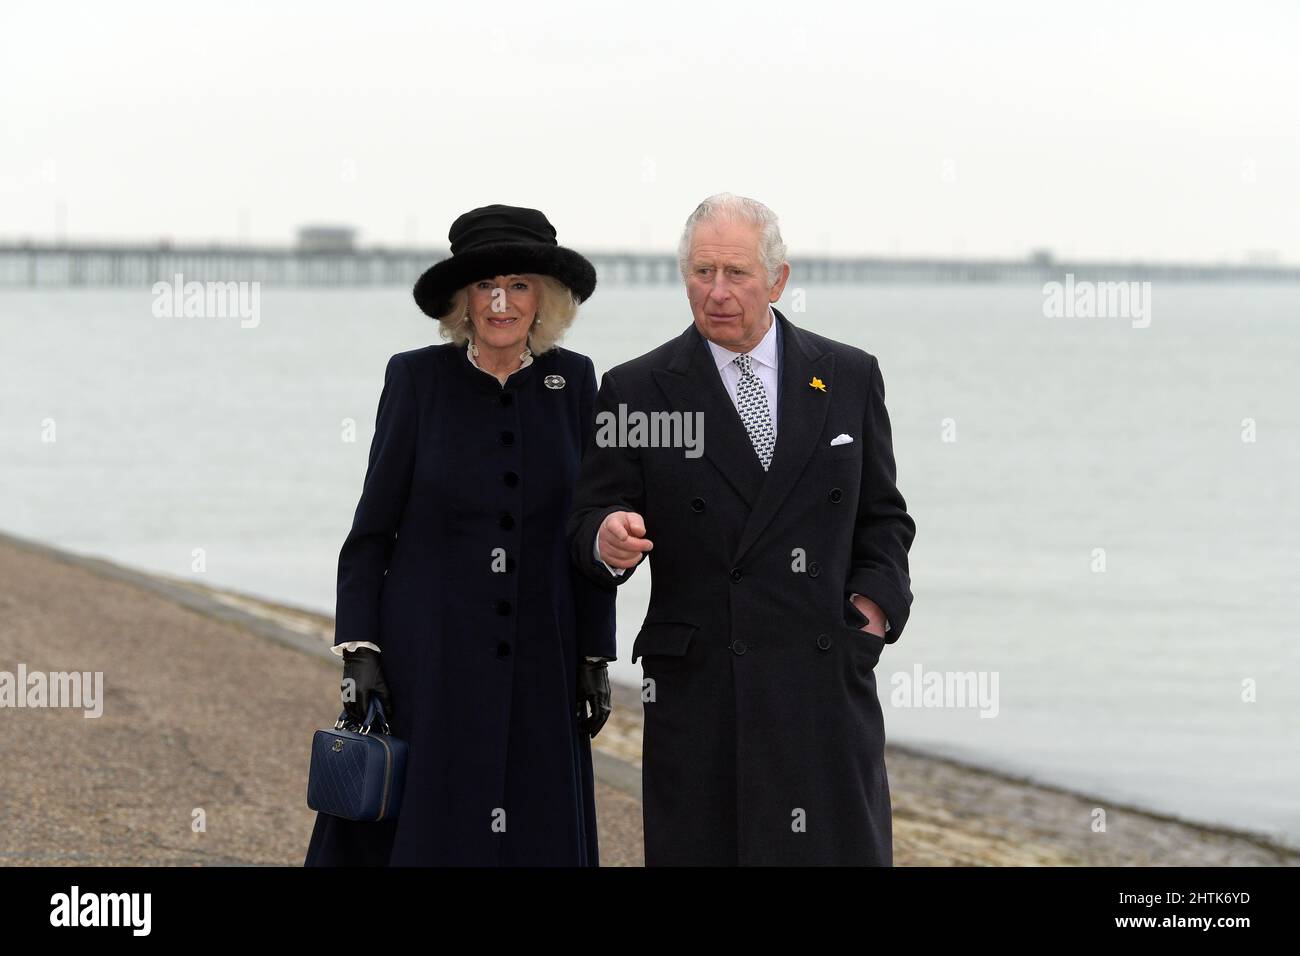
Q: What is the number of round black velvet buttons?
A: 7